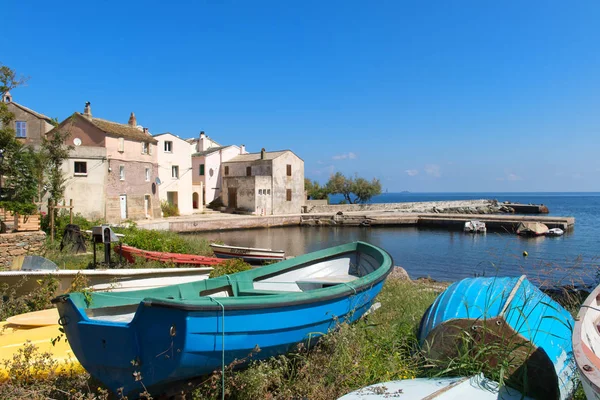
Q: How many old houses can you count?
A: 5